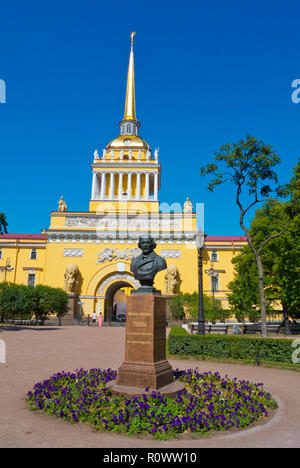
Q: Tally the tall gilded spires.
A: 1